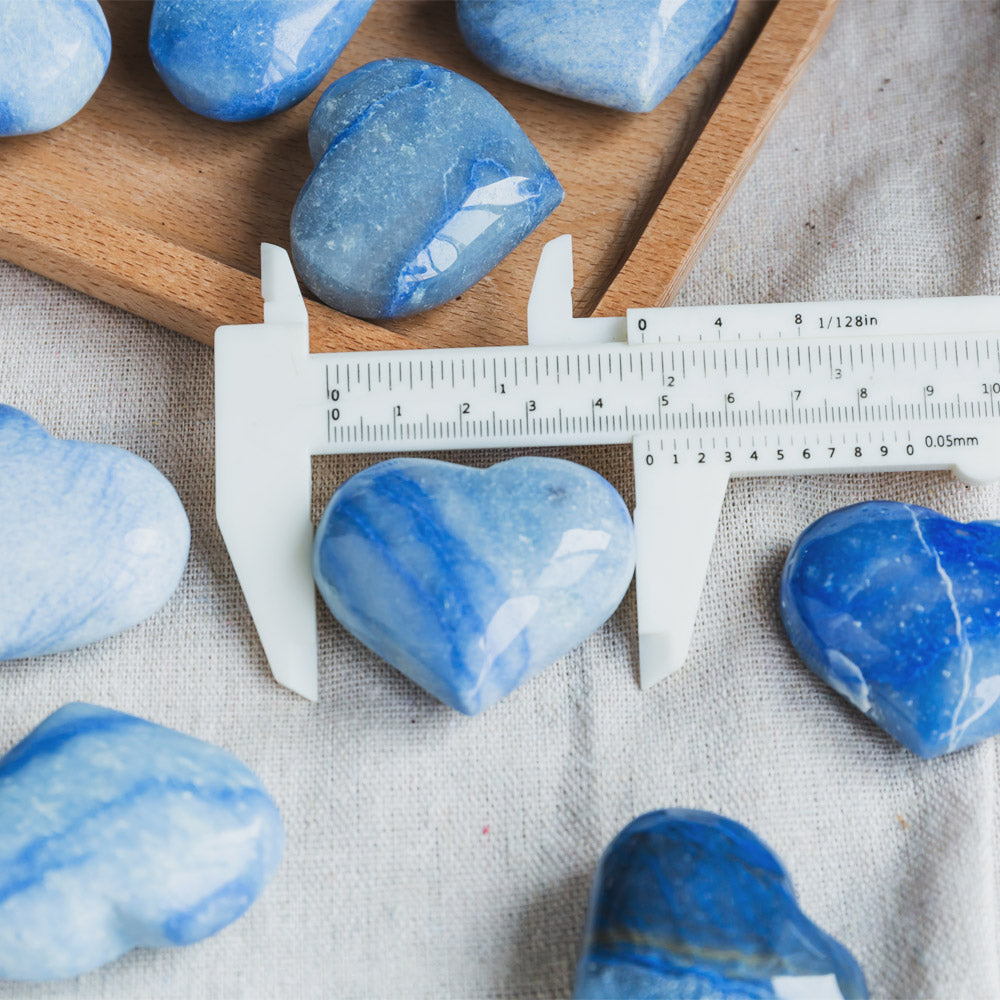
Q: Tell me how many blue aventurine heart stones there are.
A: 9